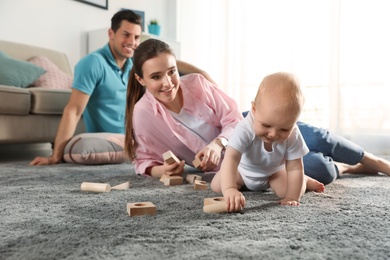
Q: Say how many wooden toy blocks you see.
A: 11